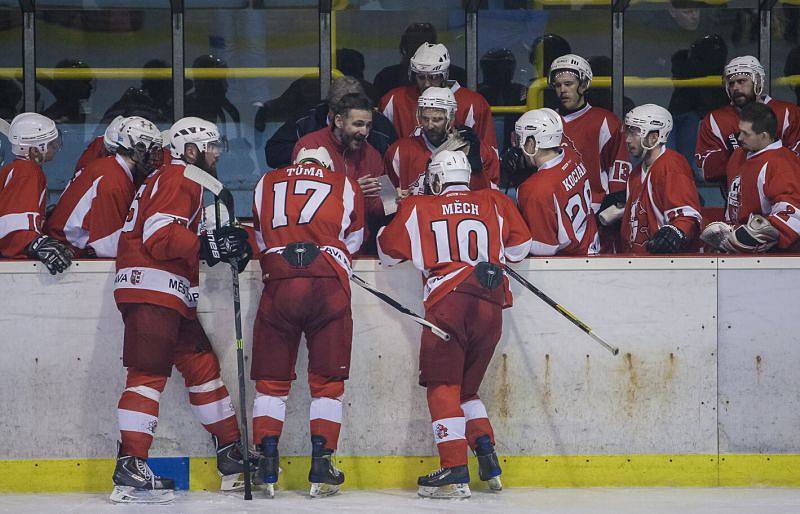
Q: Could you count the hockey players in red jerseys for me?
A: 13